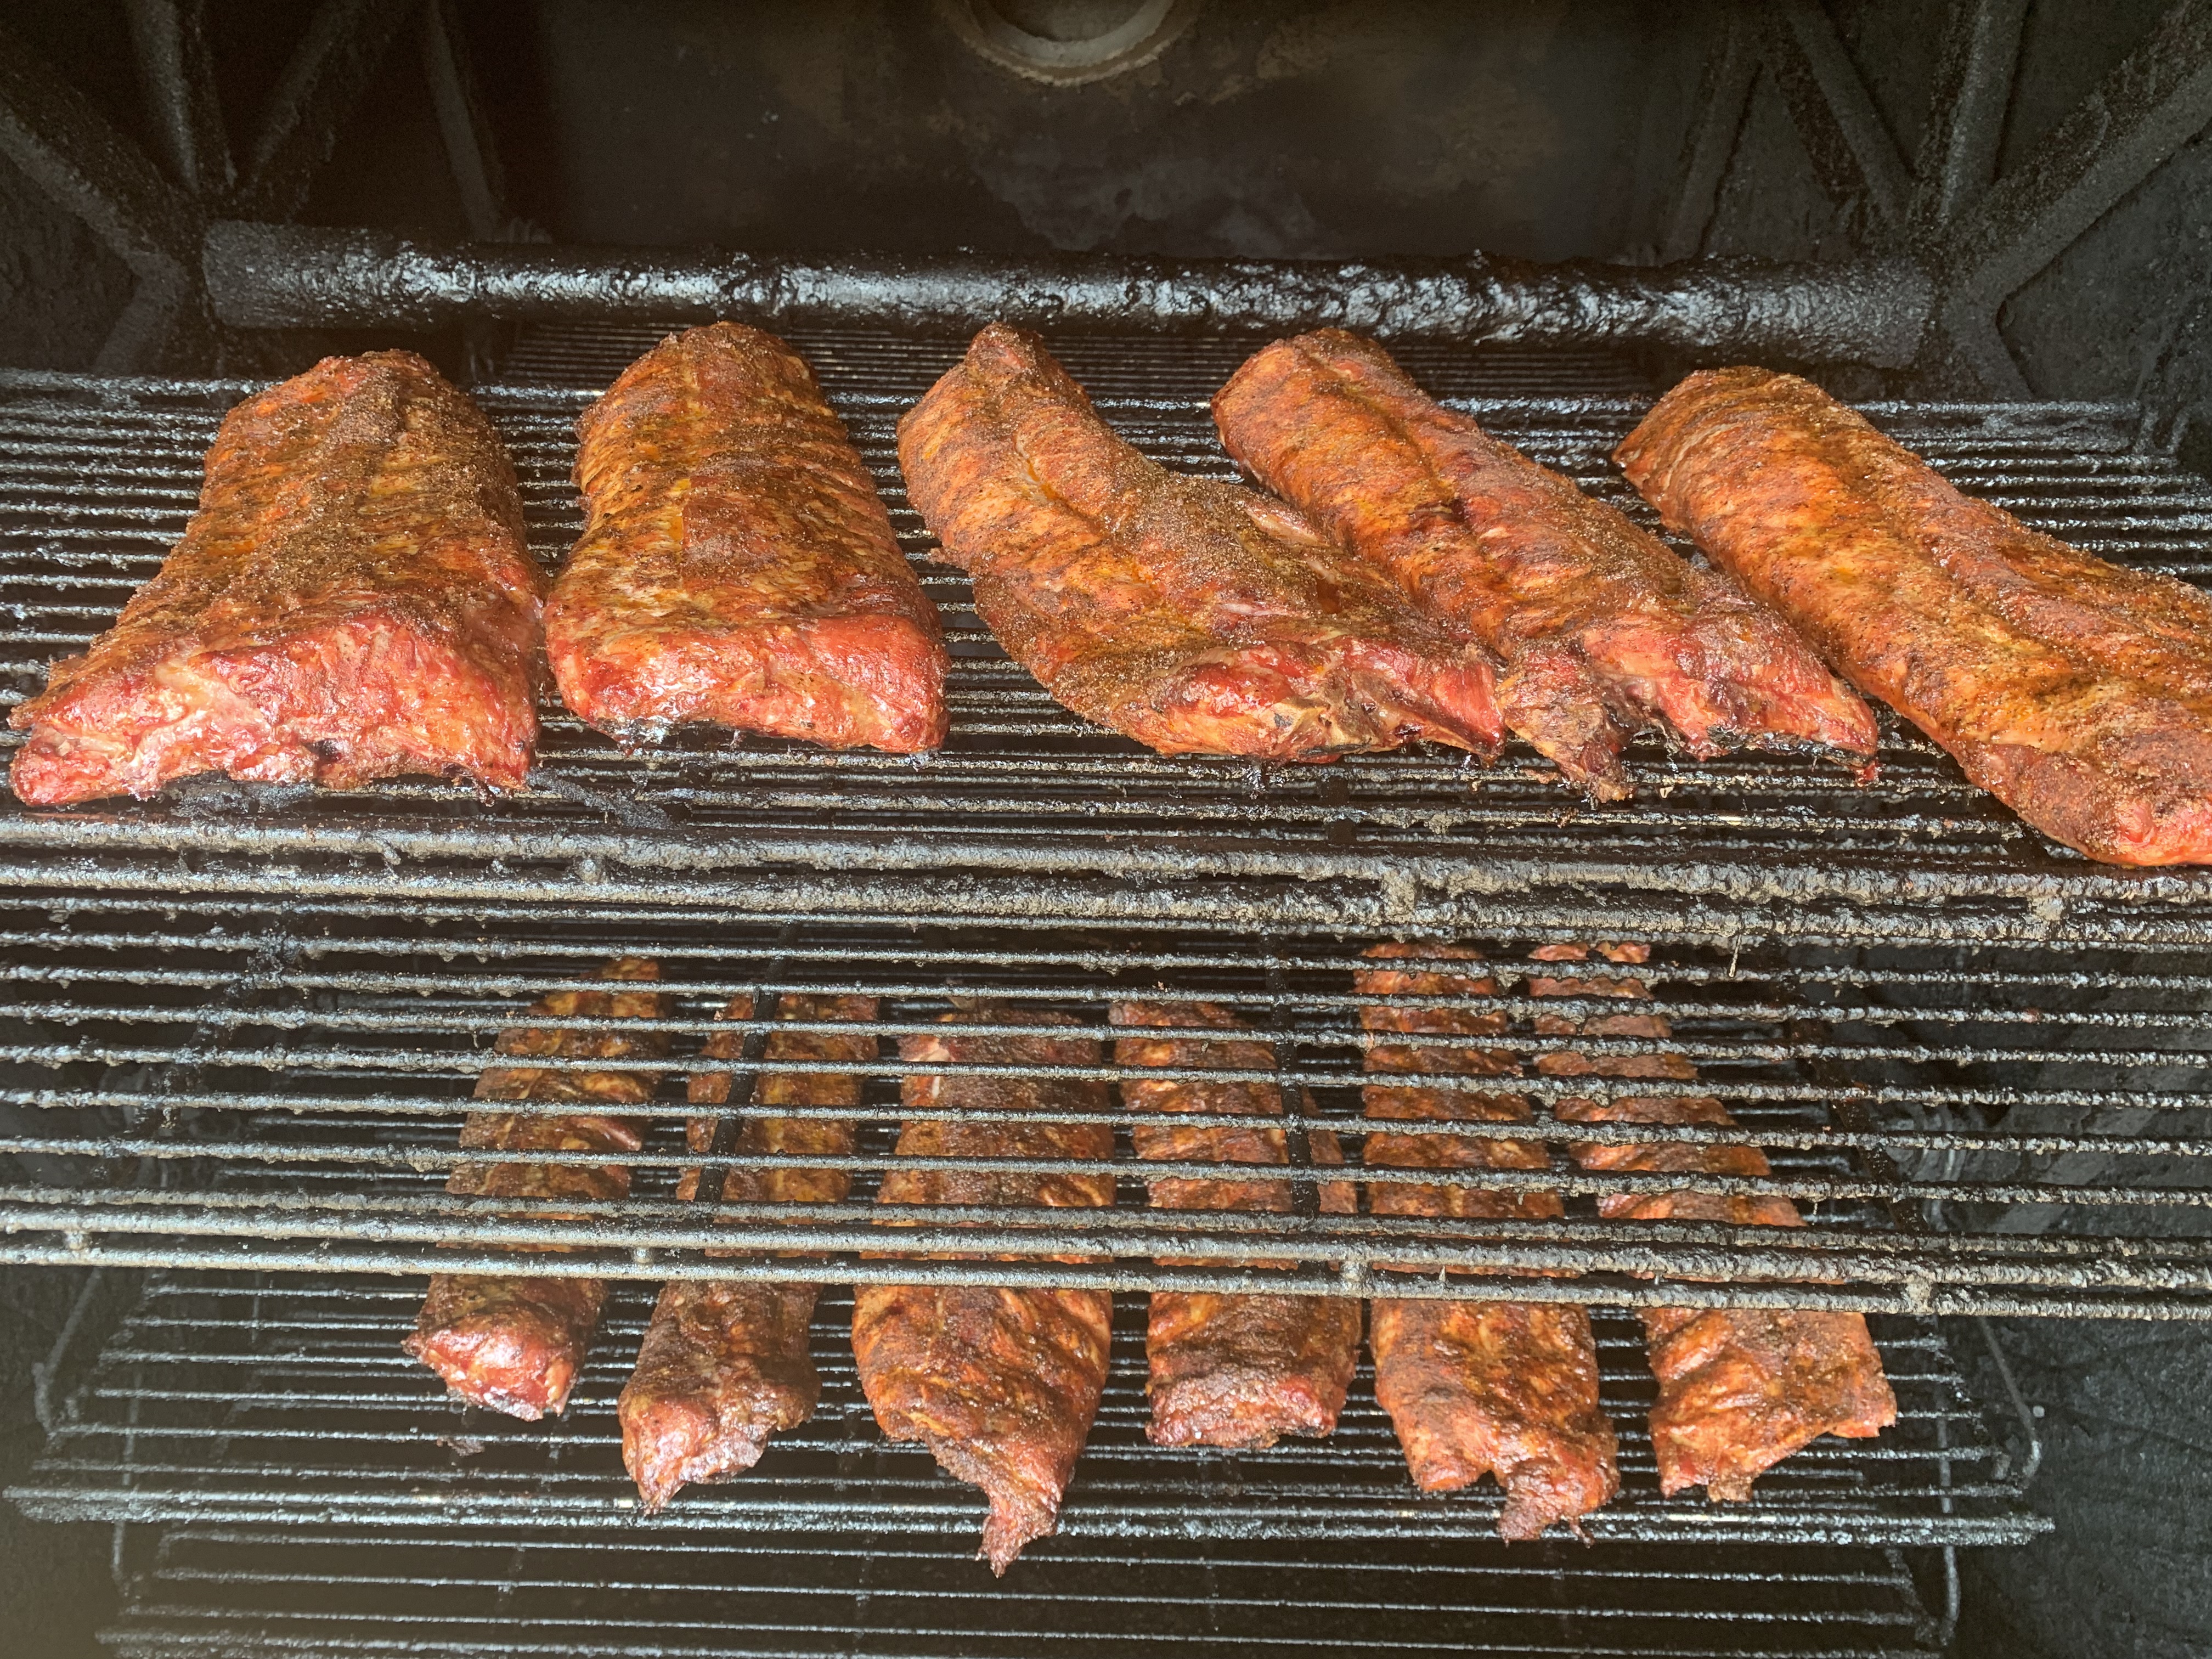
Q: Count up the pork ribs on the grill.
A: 11